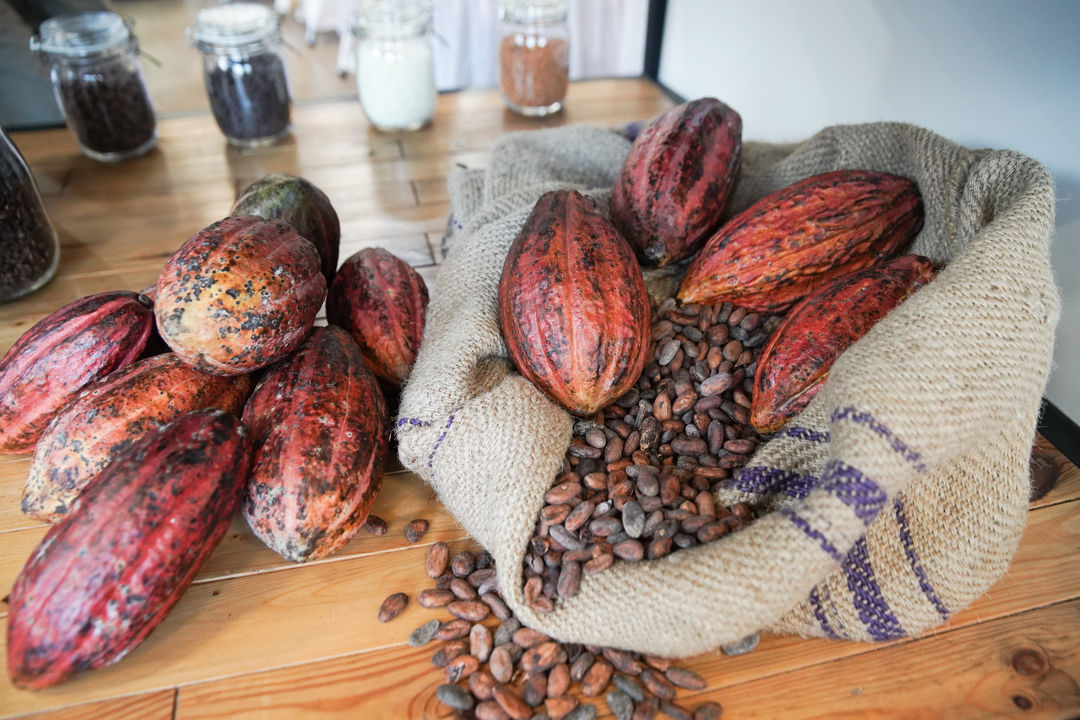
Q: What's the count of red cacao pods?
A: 10